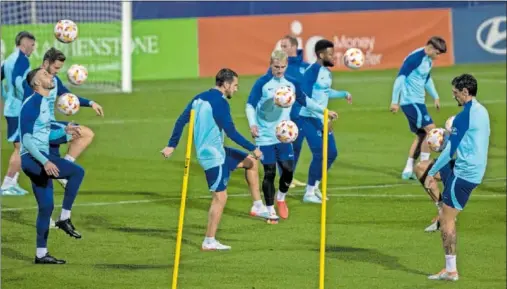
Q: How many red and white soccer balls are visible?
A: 8